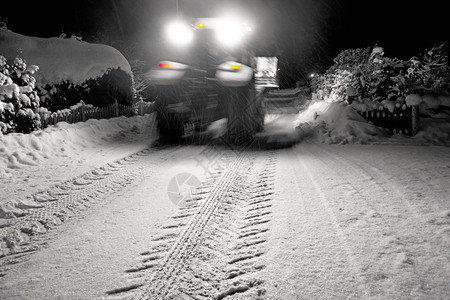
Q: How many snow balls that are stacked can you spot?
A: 0